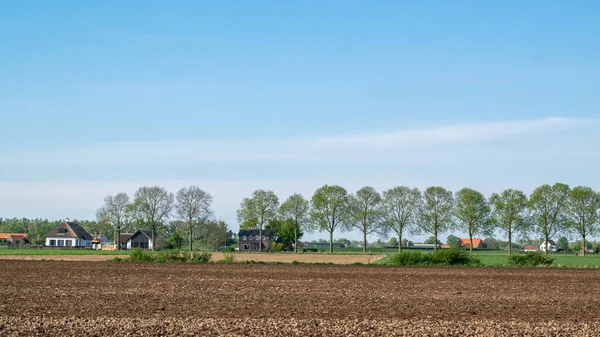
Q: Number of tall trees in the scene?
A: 13